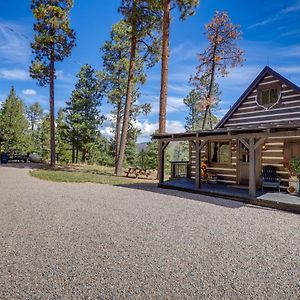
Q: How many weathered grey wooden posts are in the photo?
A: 3